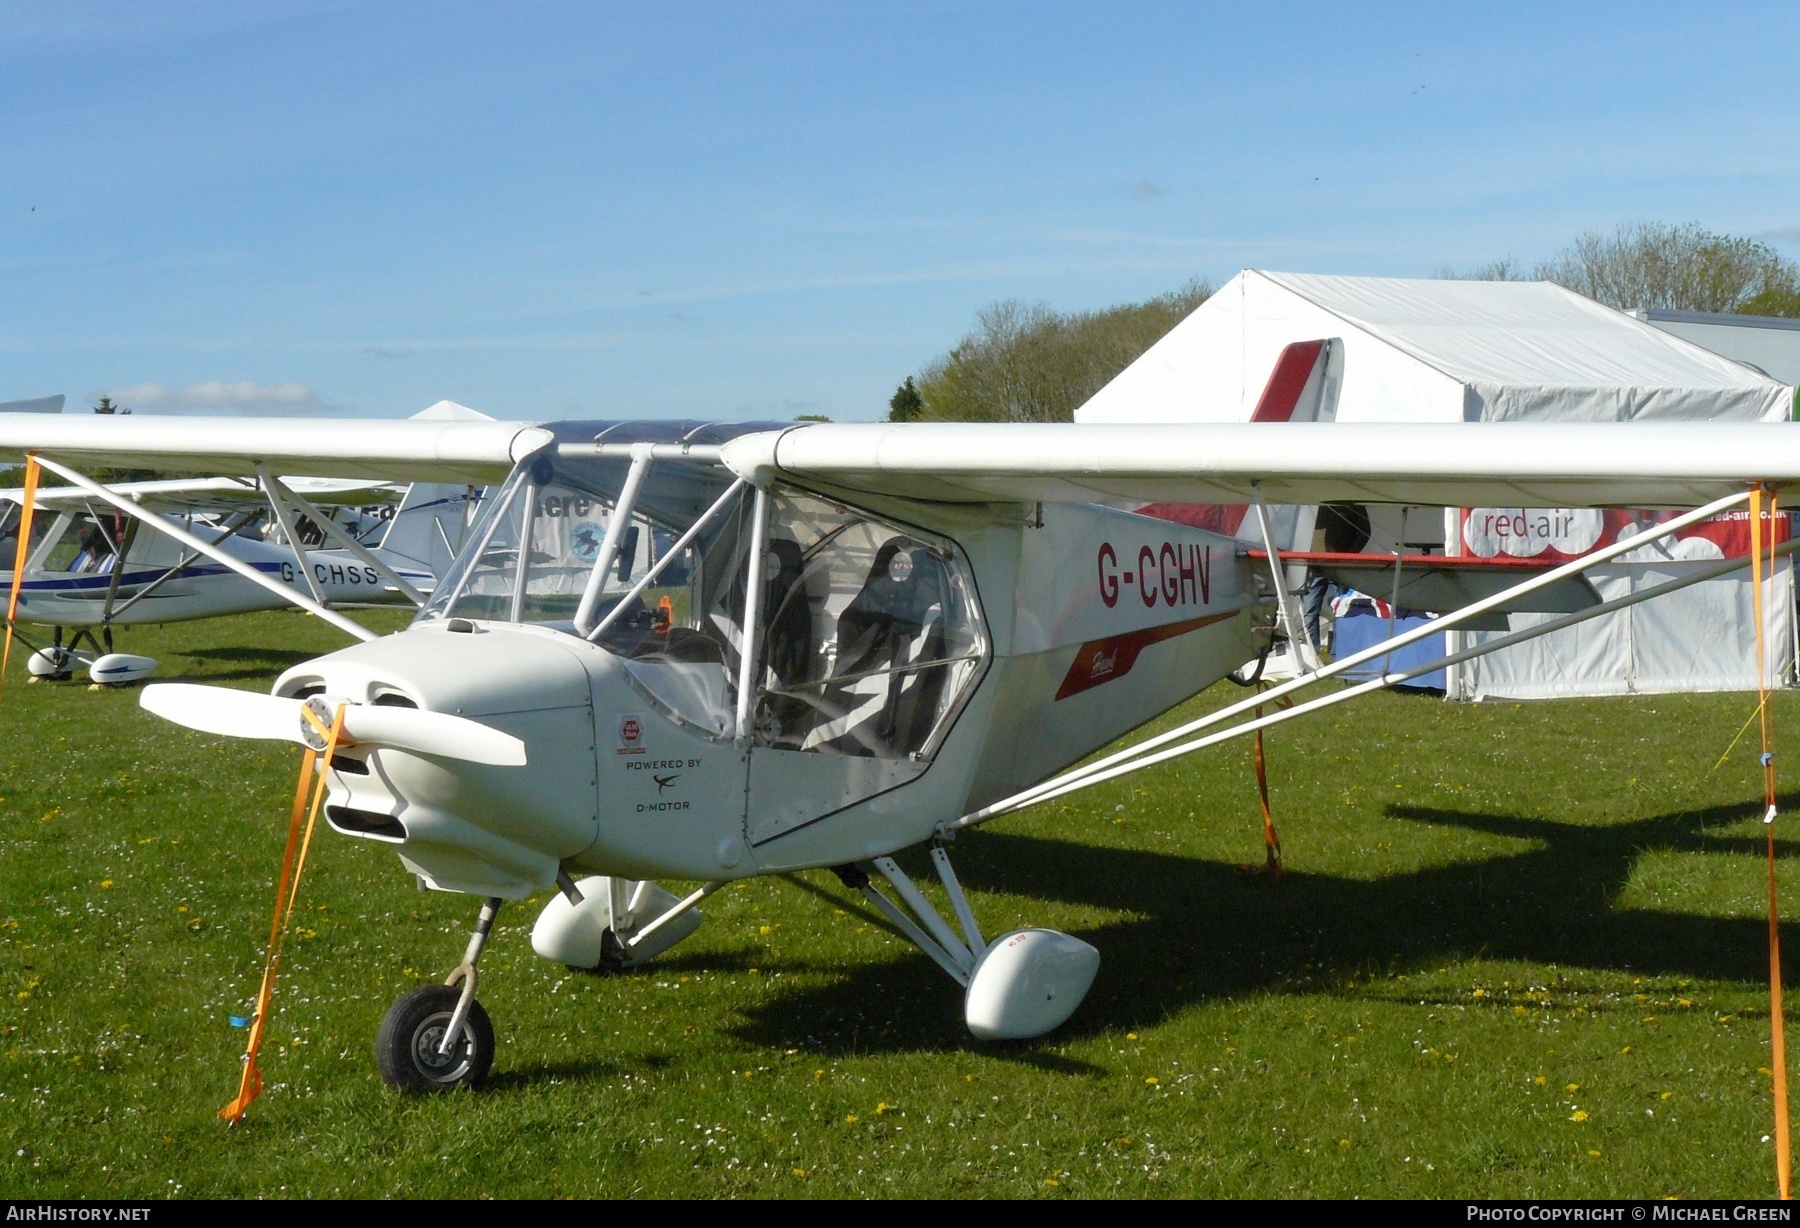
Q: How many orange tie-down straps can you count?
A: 4